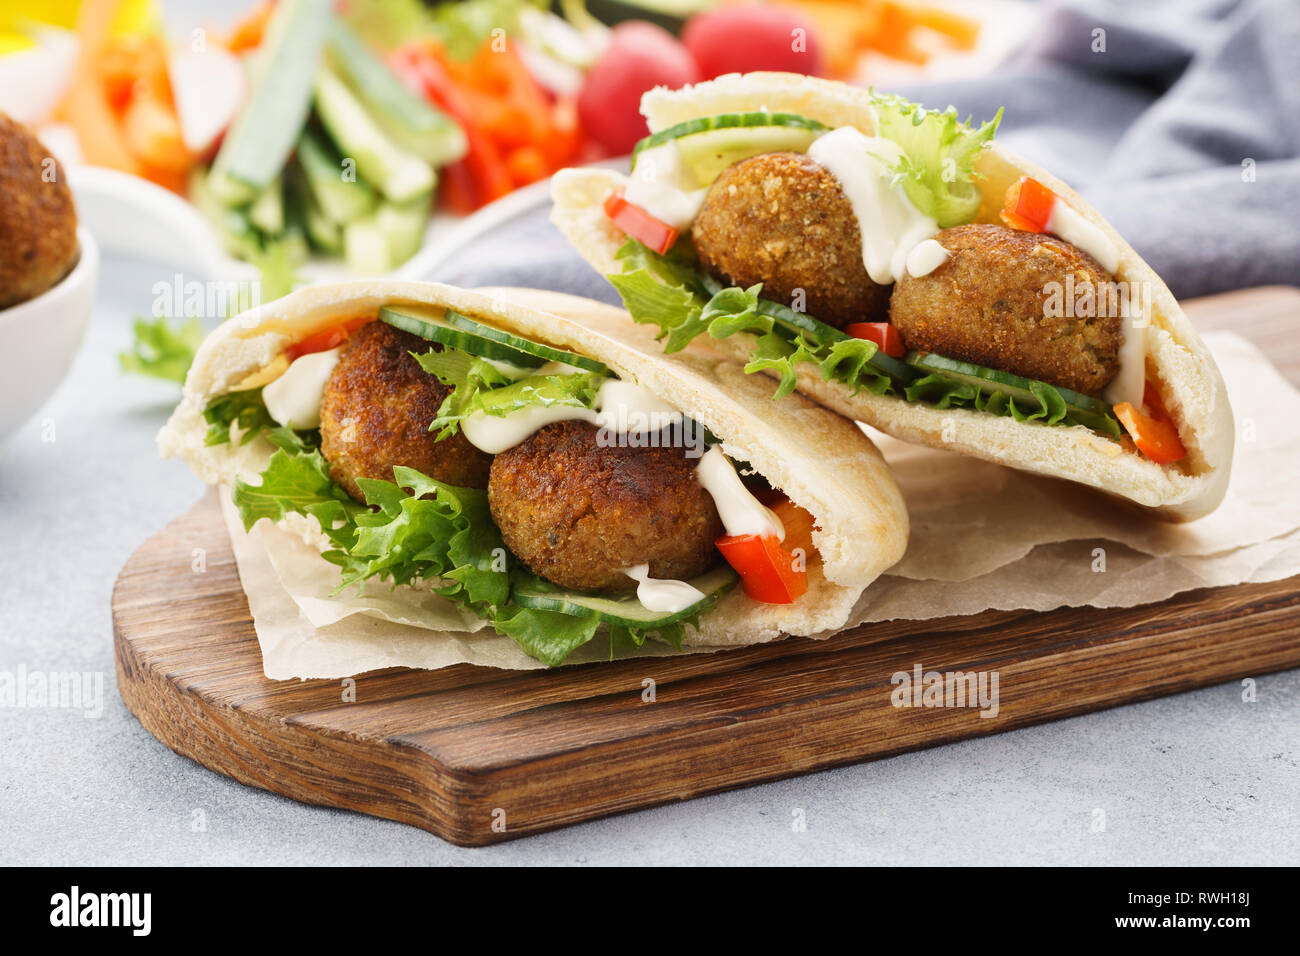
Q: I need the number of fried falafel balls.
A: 5